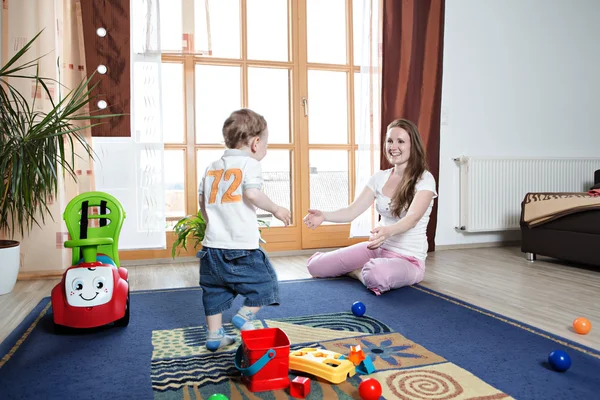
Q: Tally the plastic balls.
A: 5